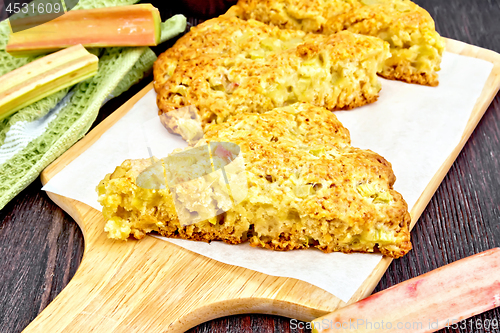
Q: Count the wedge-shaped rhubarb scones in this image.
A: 3